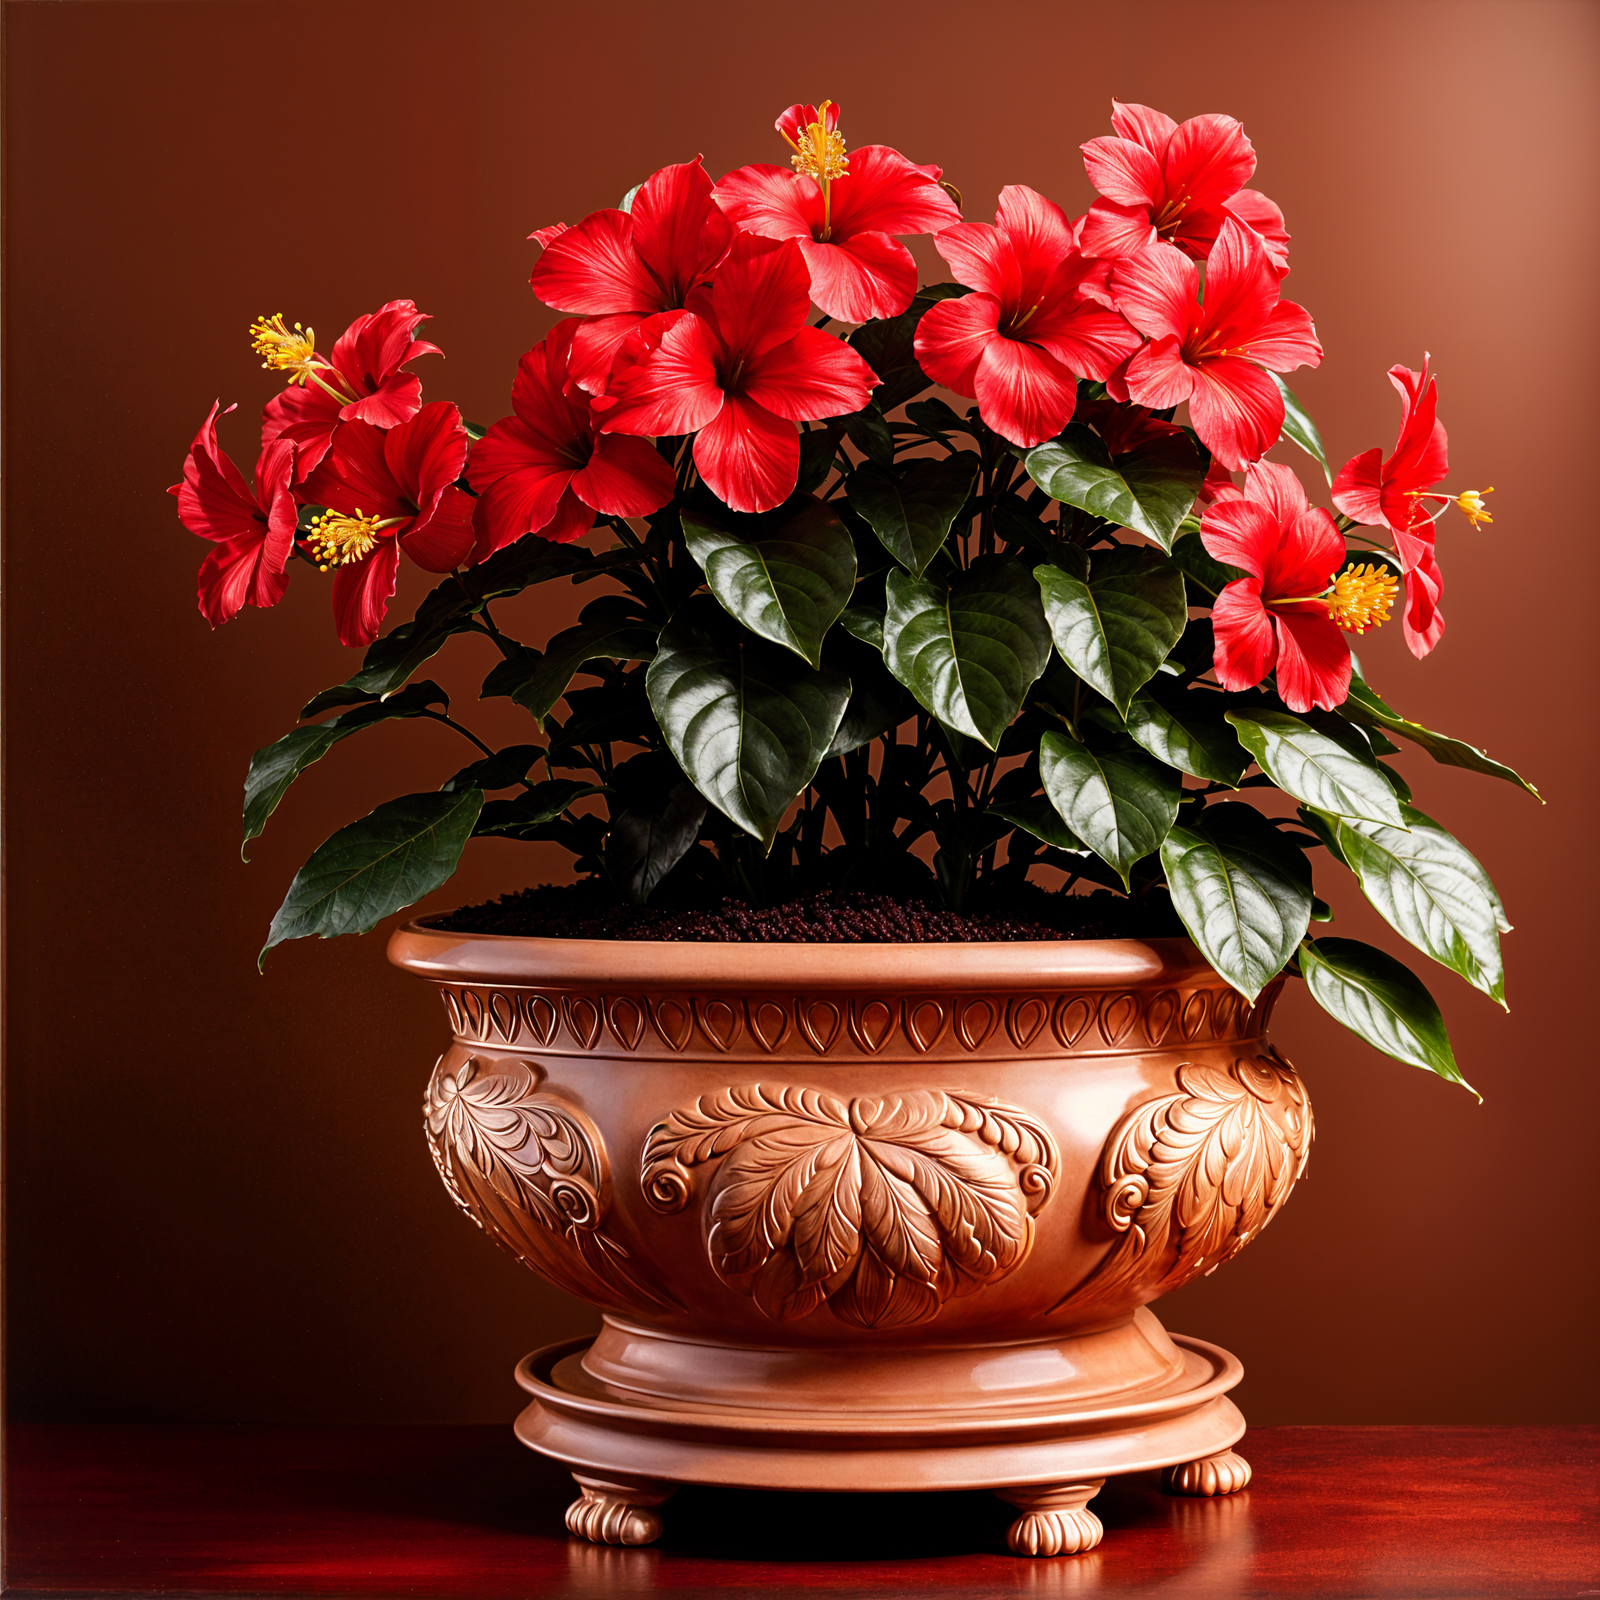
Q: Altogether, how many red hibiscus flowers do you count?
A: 12